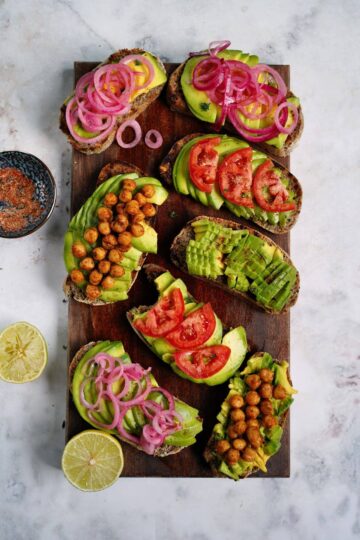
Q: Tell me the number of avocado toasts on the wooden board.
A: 8